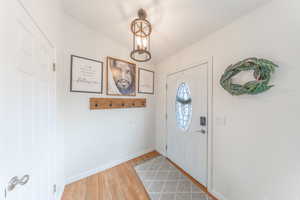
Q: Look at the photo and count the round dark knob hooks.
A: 5